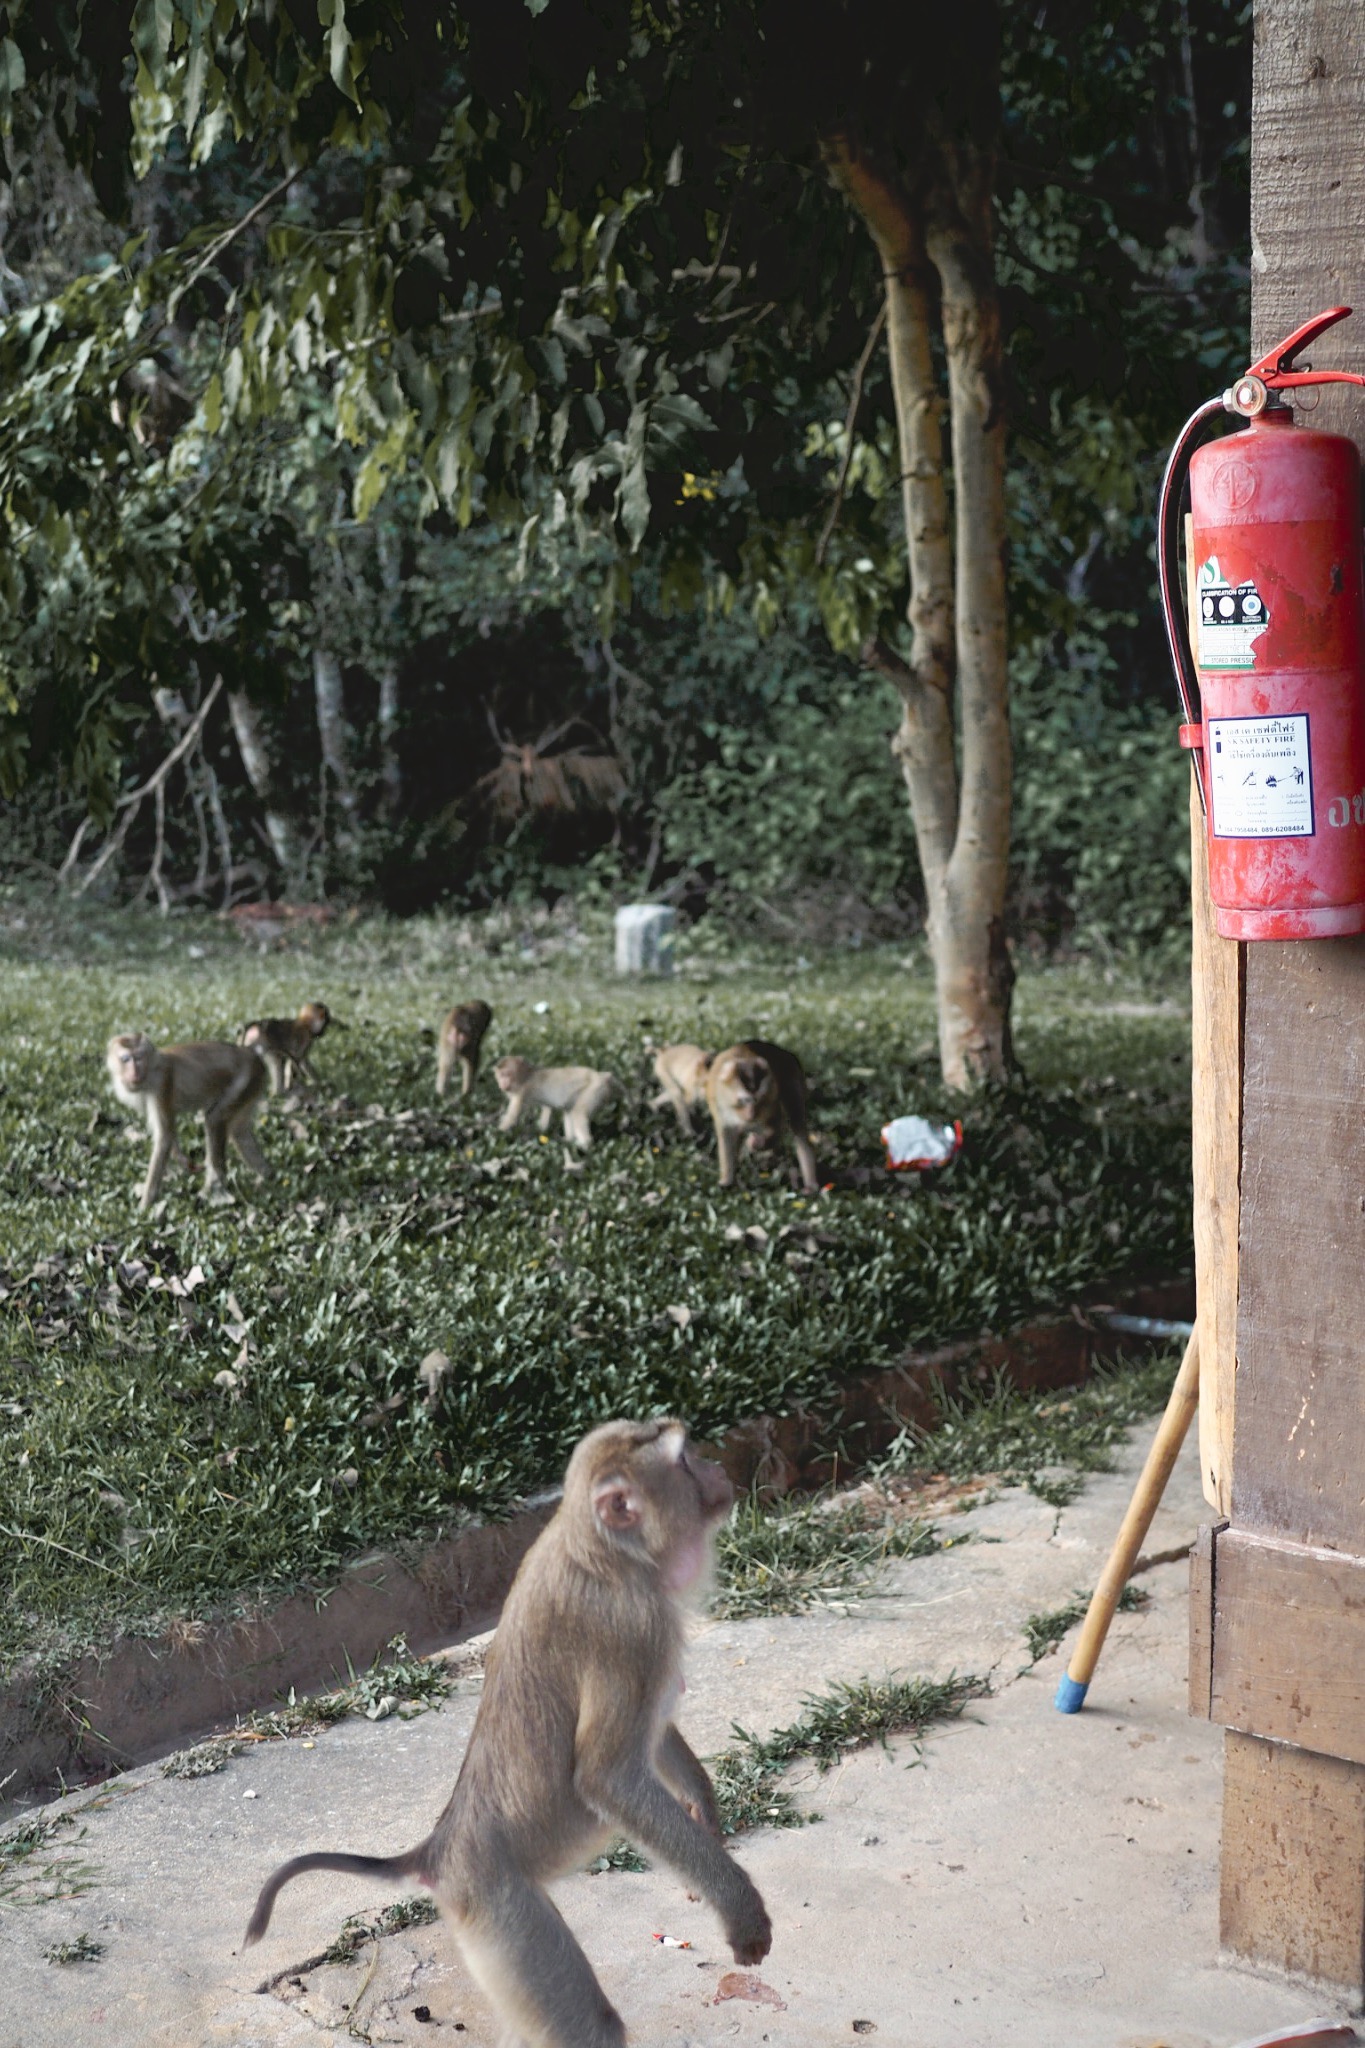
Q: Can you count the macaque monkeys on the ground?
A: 7